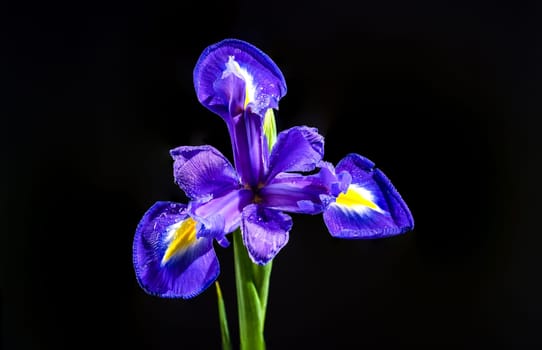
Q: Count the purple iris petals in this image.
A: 6